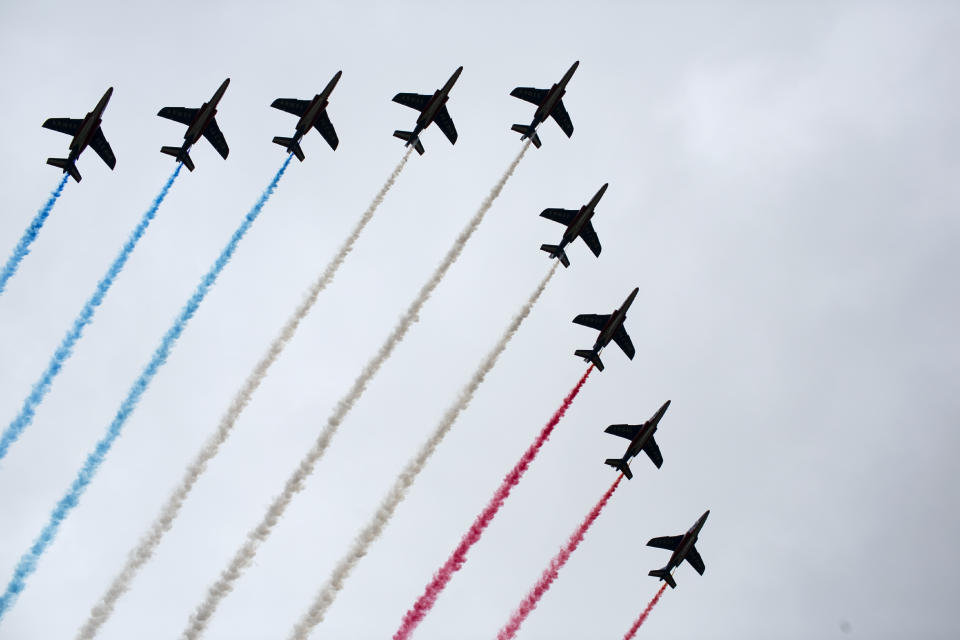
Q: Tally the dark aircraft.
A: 9